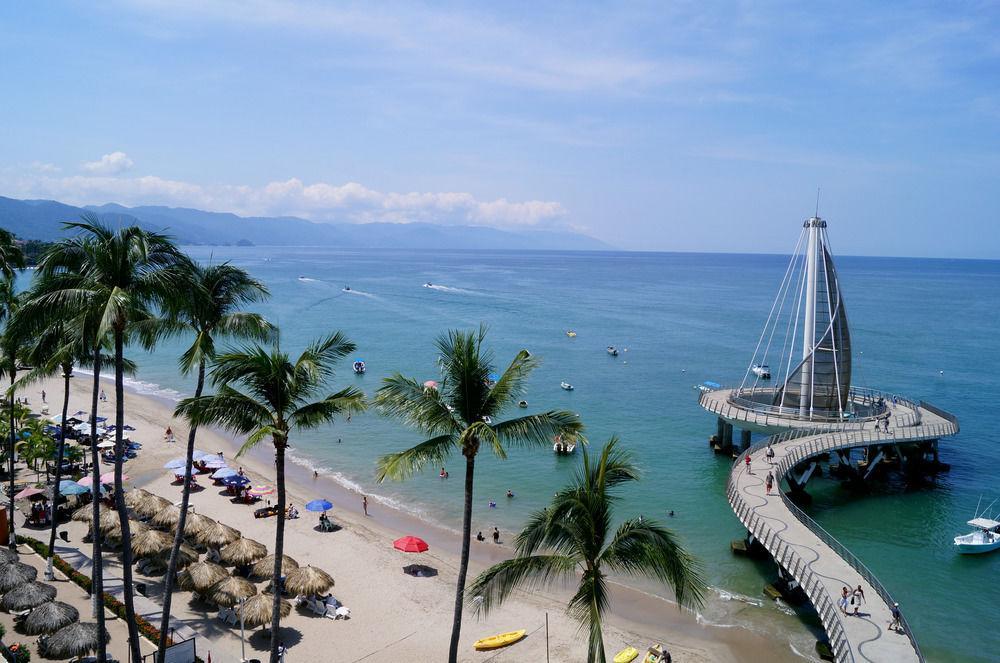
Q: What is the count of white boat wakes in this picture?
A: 3